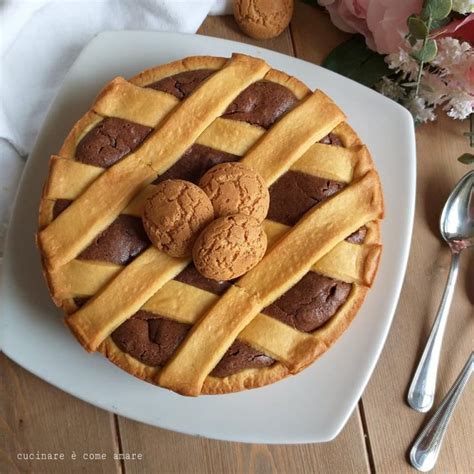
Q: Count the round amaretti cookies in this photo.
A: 4